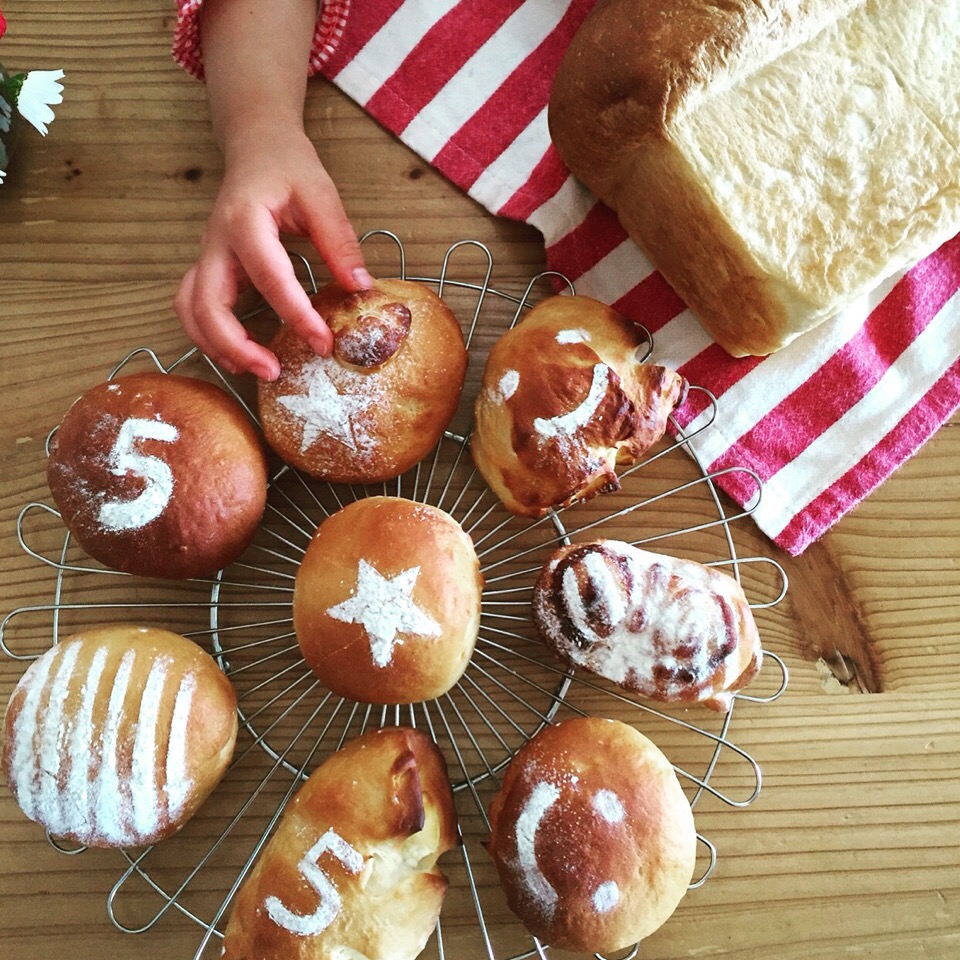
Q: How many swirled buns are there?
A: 1